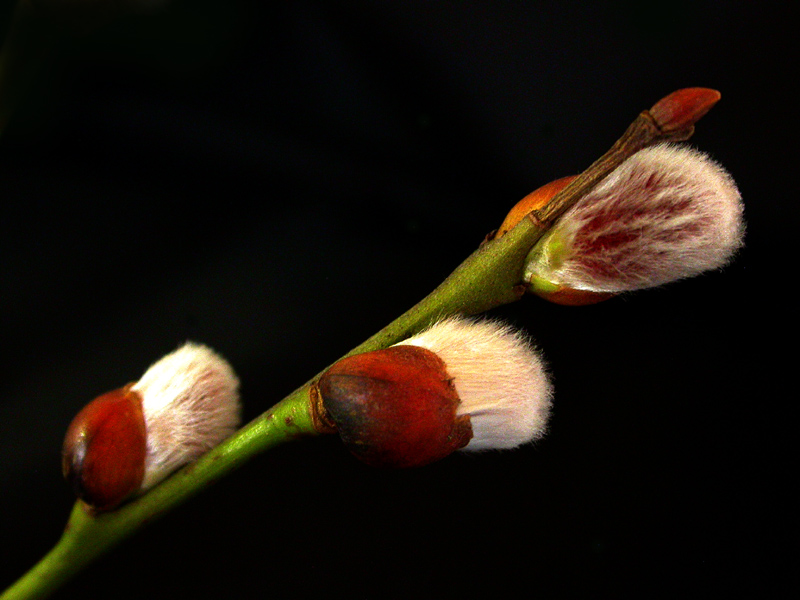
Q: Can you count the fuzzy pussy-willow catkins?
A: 3